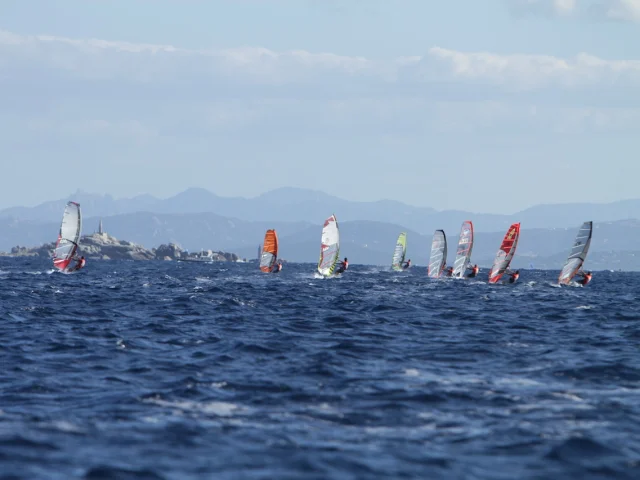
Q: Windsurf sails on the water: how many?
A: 8